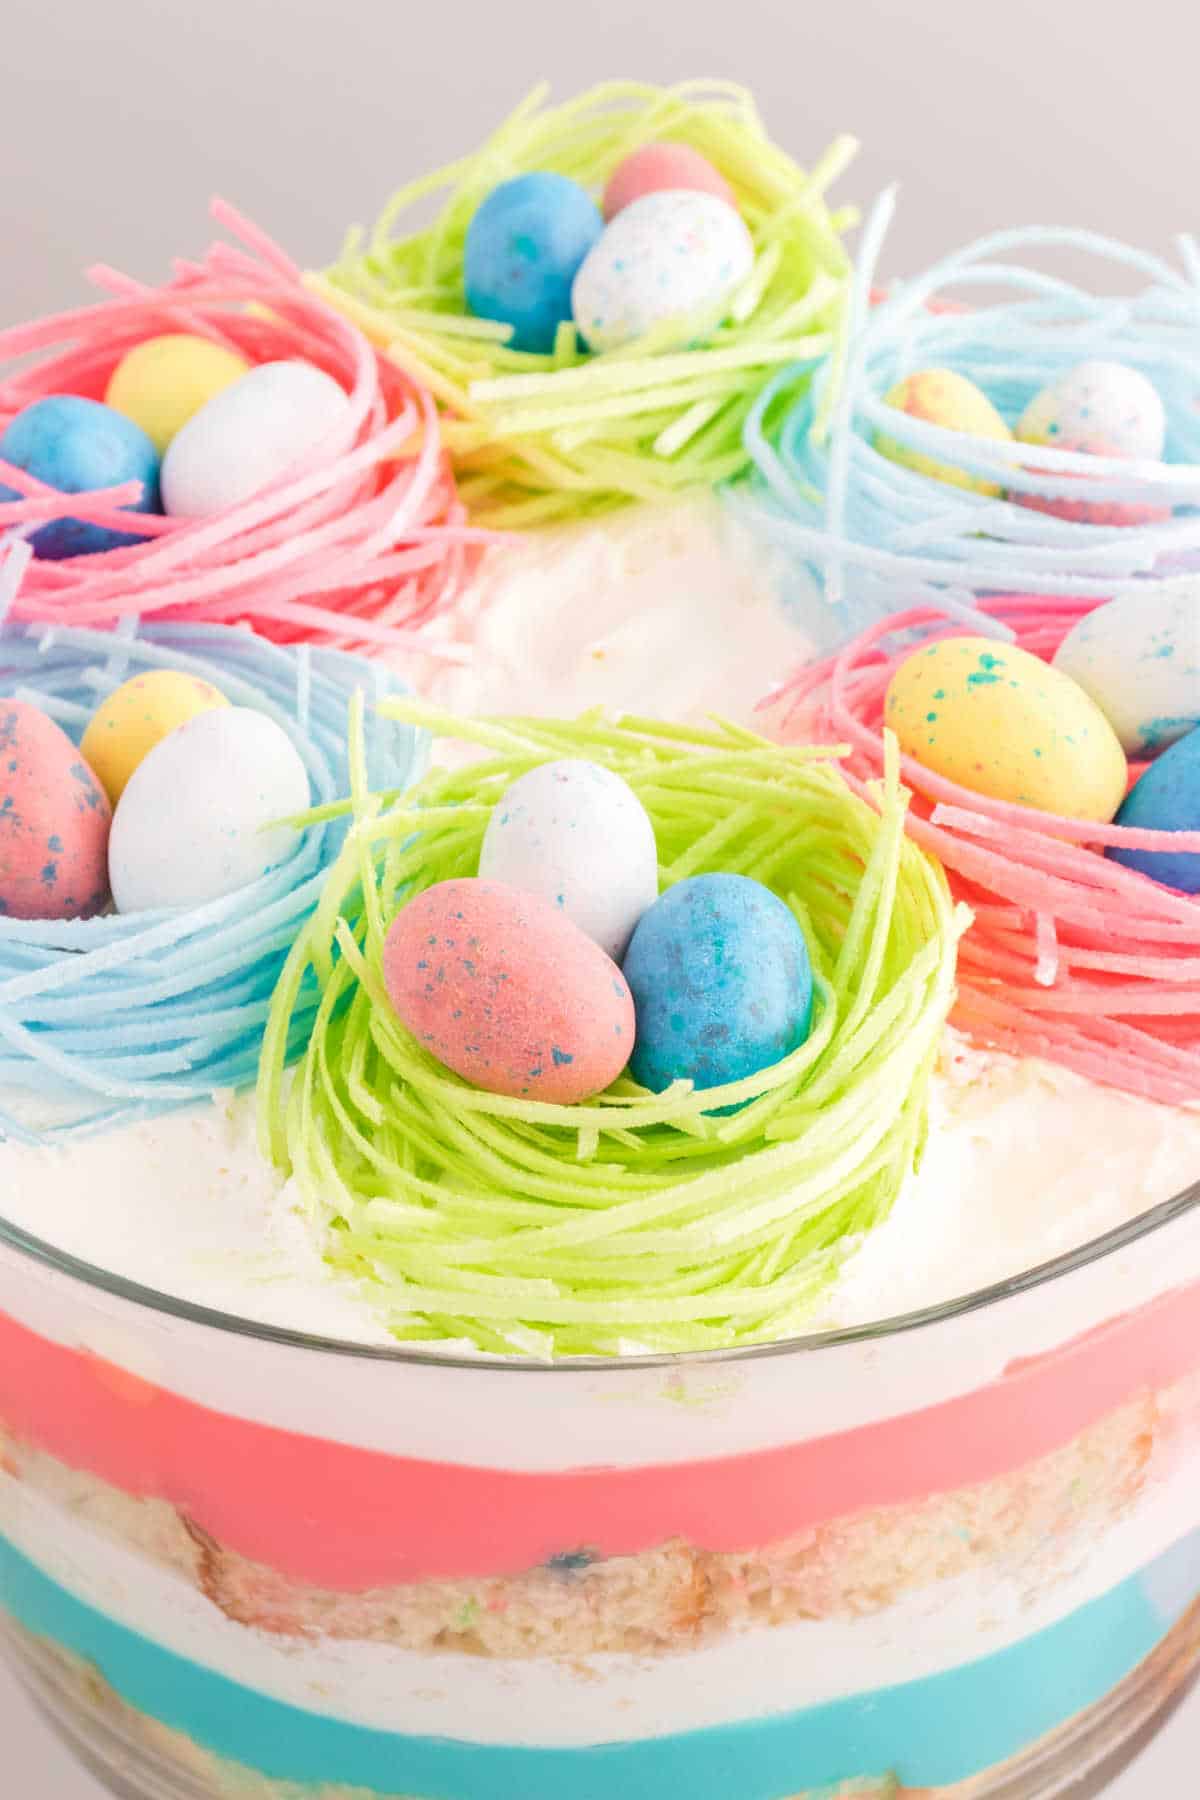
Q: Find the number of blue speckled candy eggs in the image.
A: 4